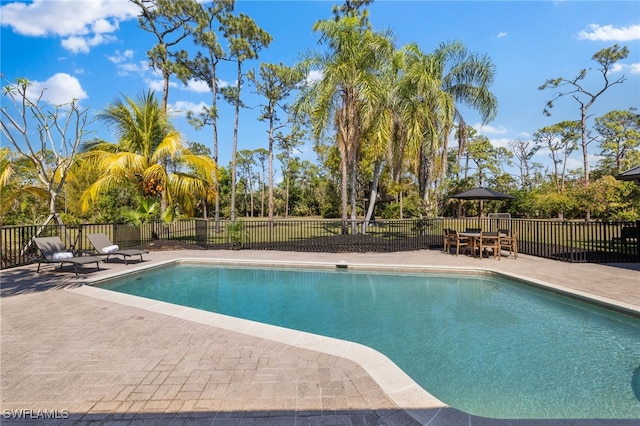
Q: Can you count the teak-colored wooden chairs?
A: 6